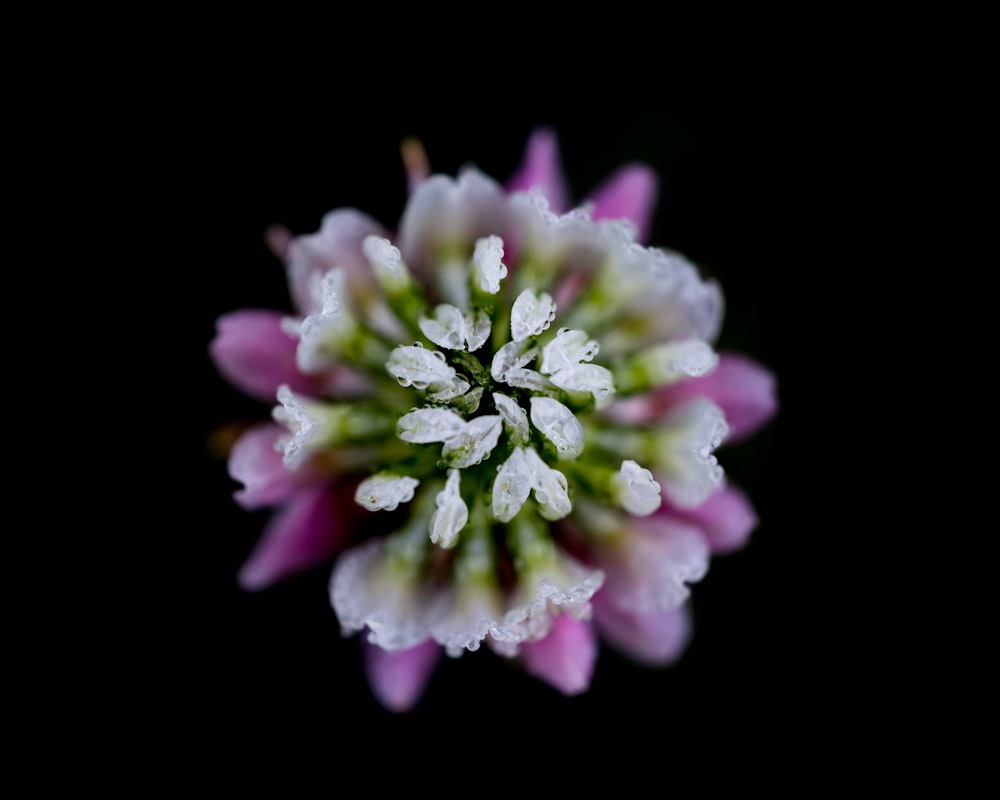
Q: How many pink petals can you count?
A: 10